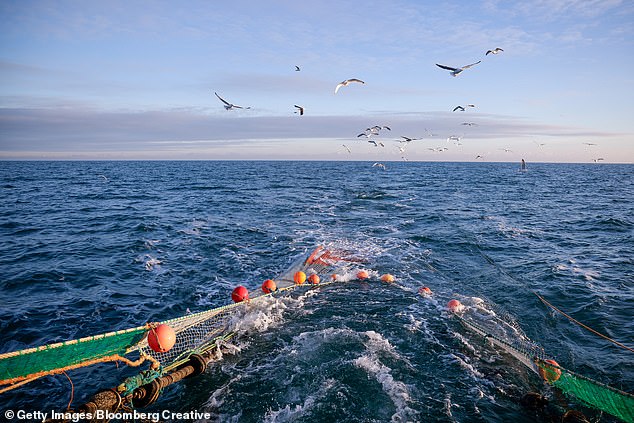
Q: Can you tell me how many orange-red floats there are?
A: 11